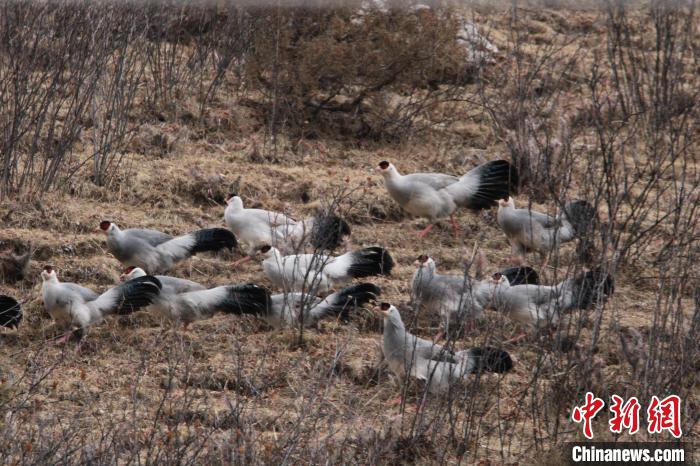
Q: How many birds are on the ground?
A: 12